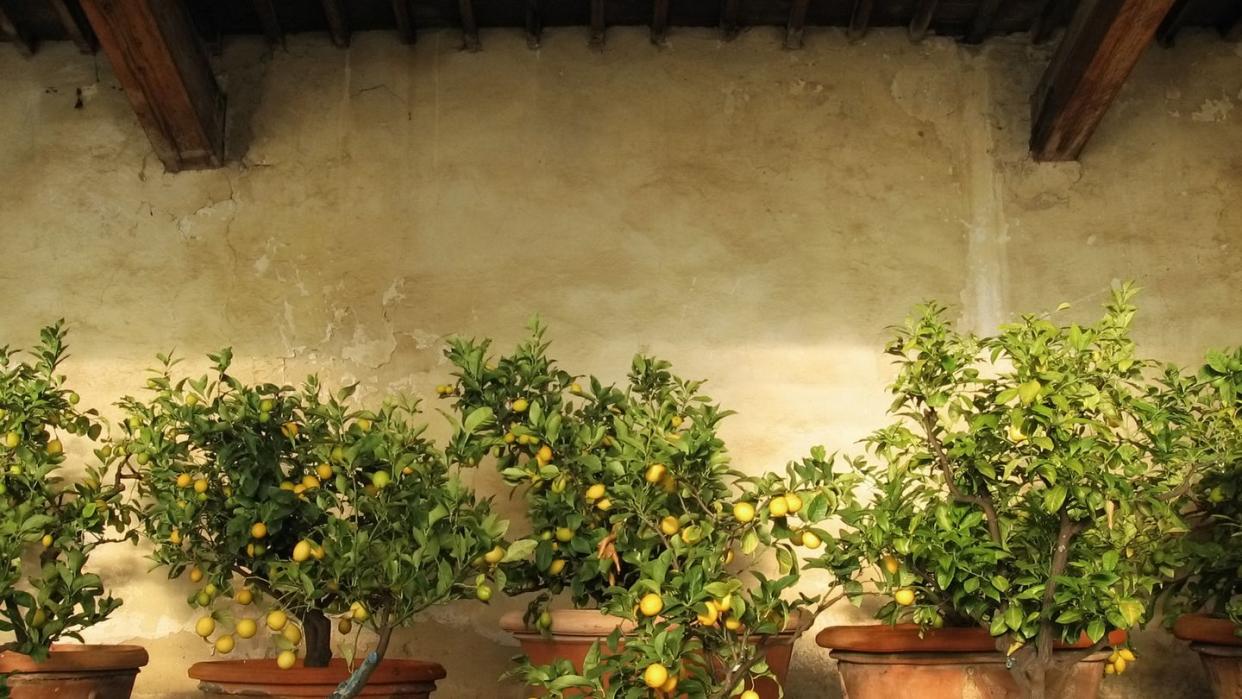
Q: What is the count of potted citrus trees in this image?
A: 5